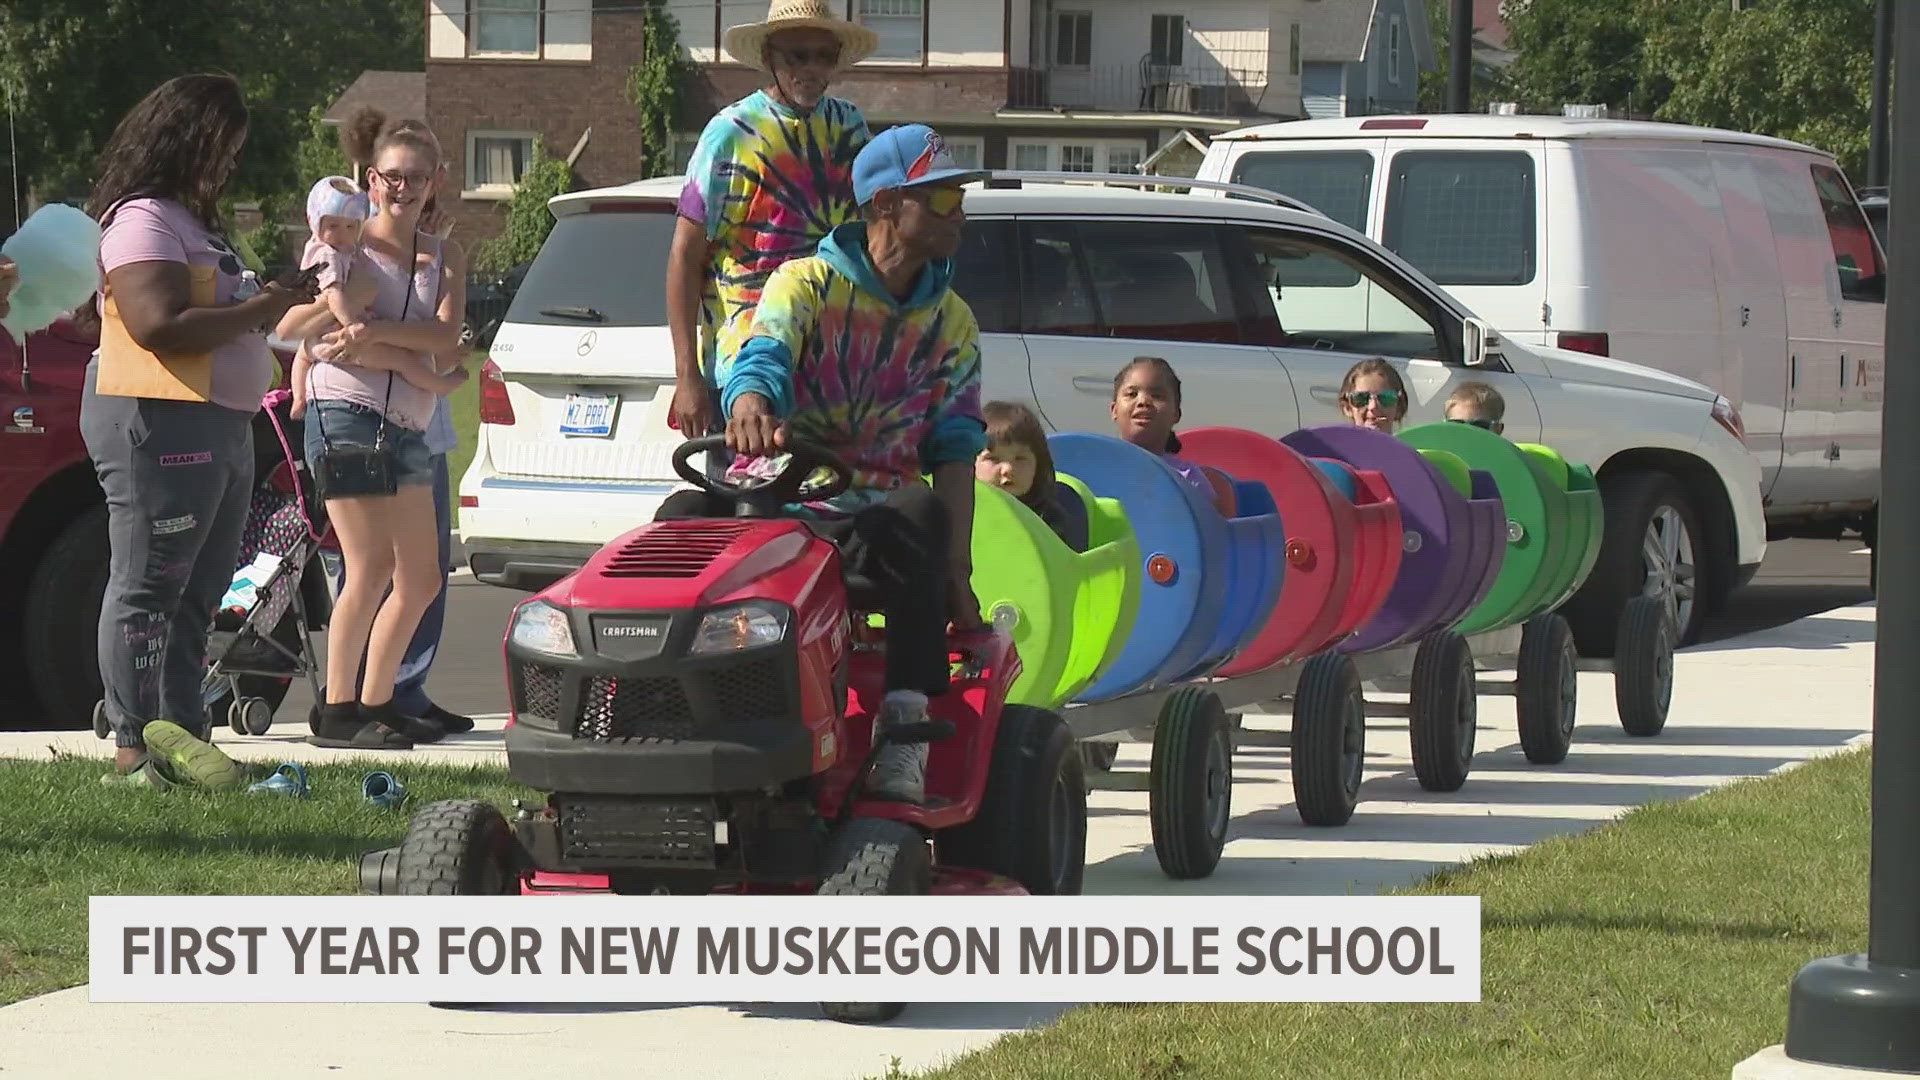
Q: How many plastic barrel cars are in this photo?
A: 5